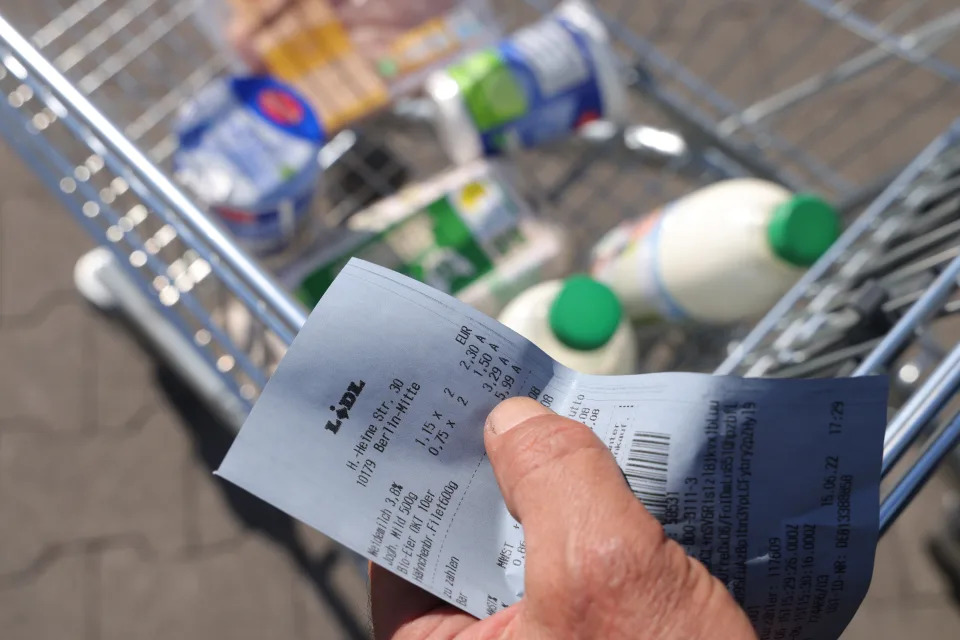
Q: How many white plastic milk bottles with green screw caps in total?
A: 2